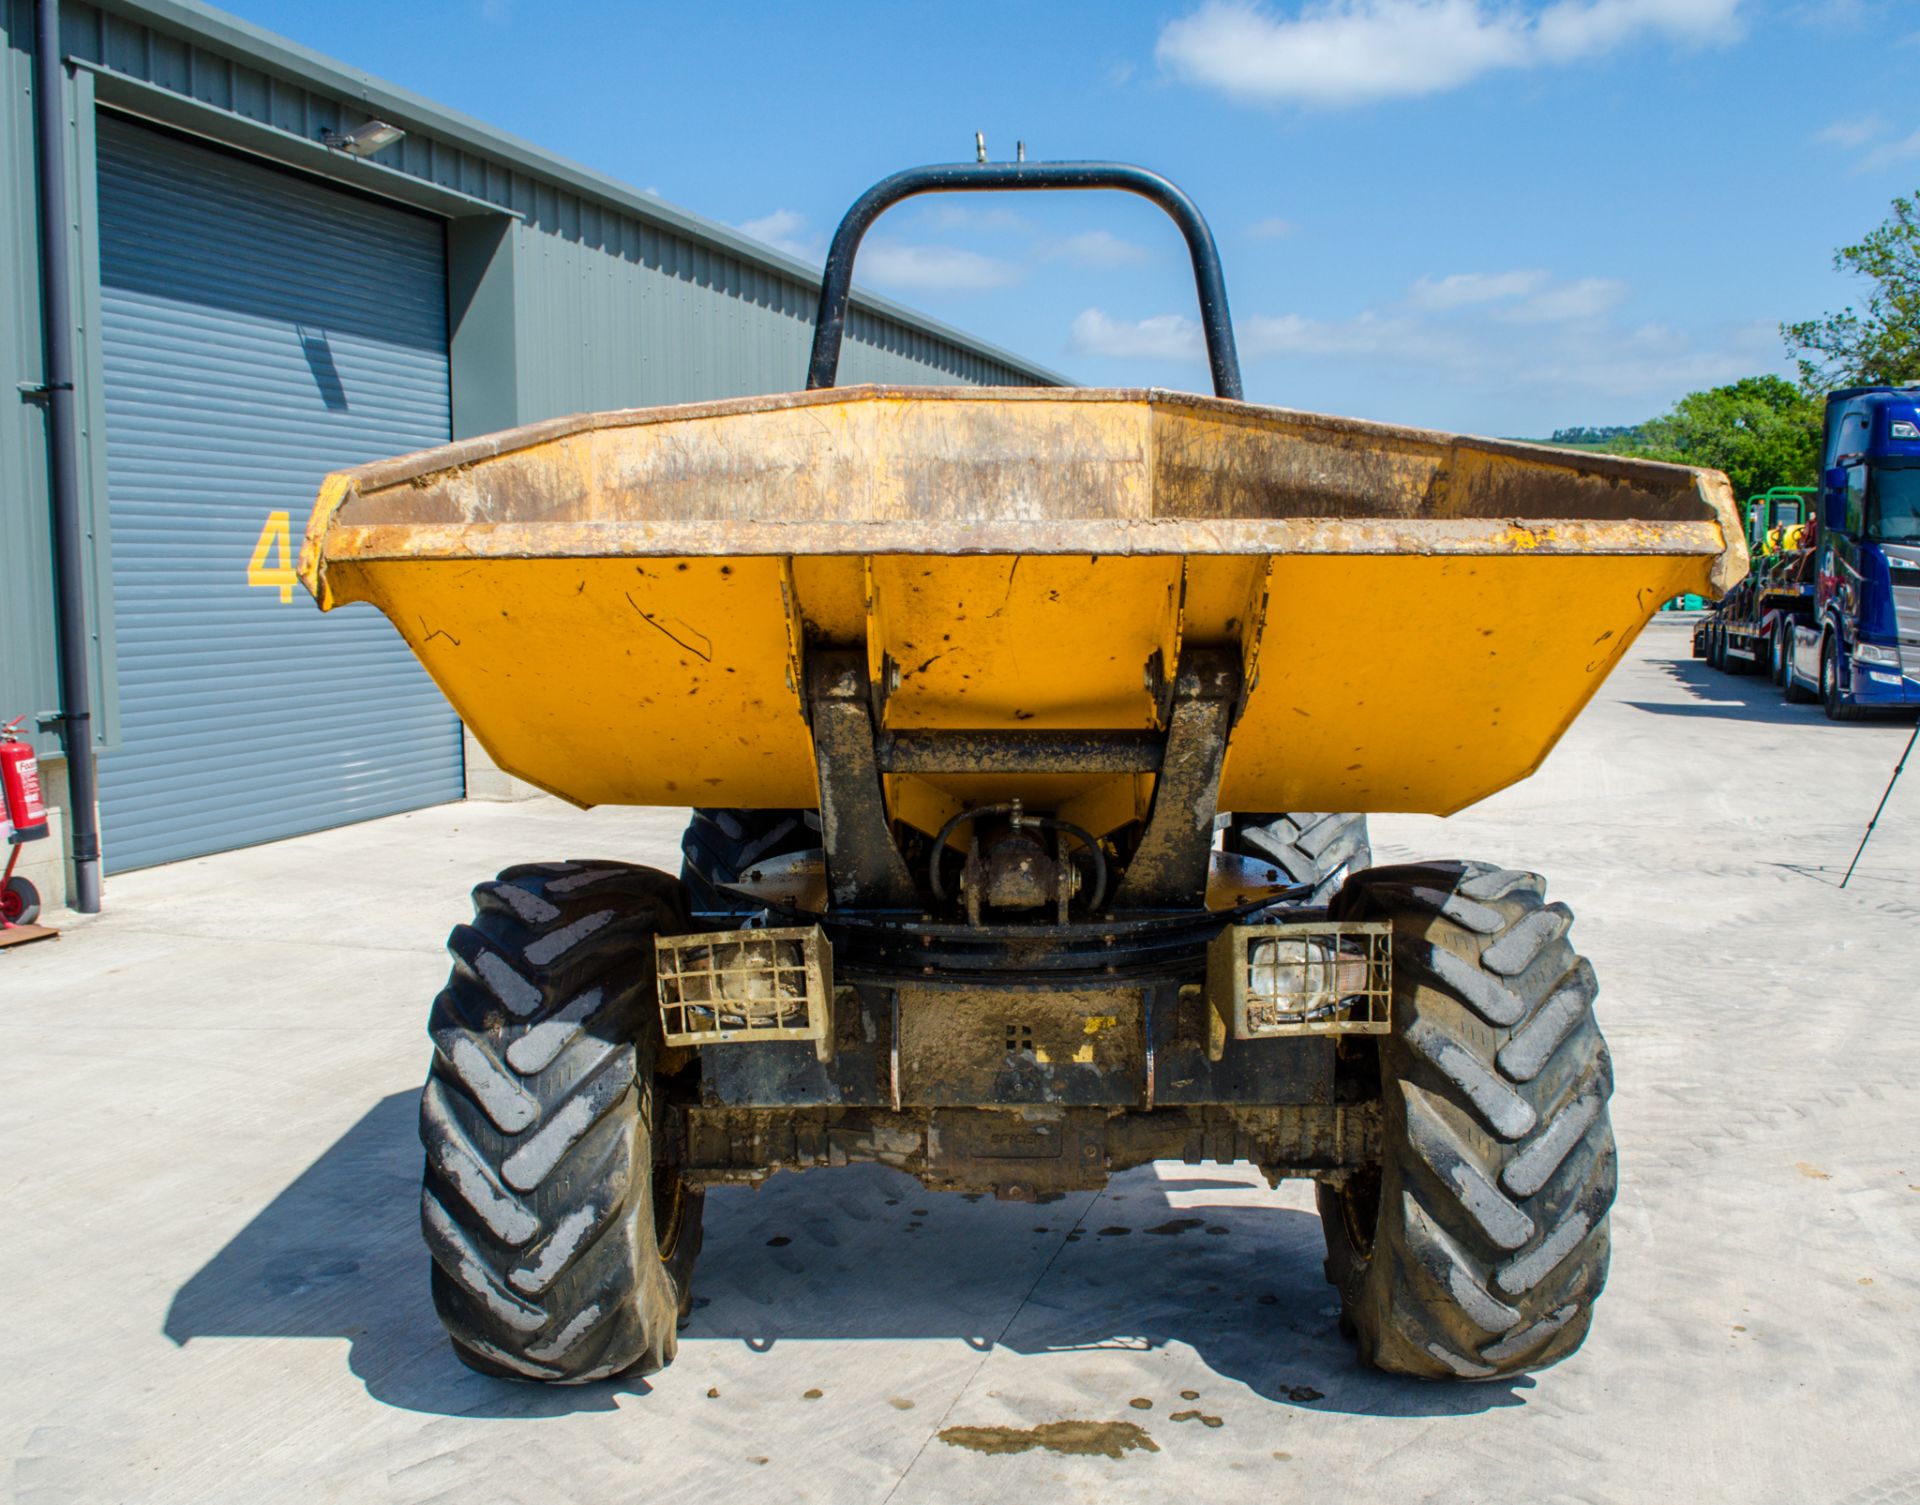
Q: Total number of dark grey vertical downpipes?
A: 1